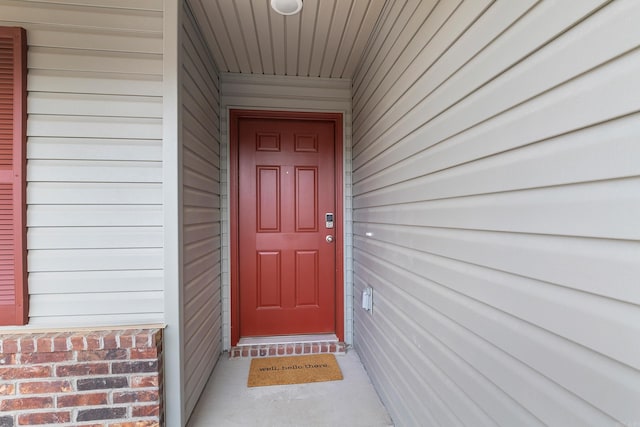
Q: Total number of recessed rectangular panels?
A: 6